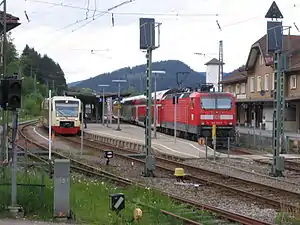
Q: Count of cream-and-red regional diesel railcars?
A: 1